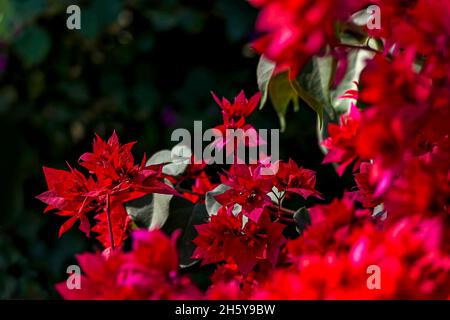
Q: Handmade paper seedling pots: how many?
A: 0